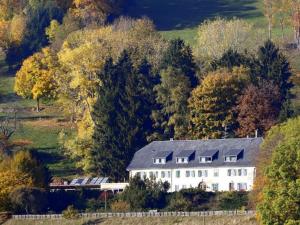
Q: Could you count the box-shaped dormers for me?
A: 4